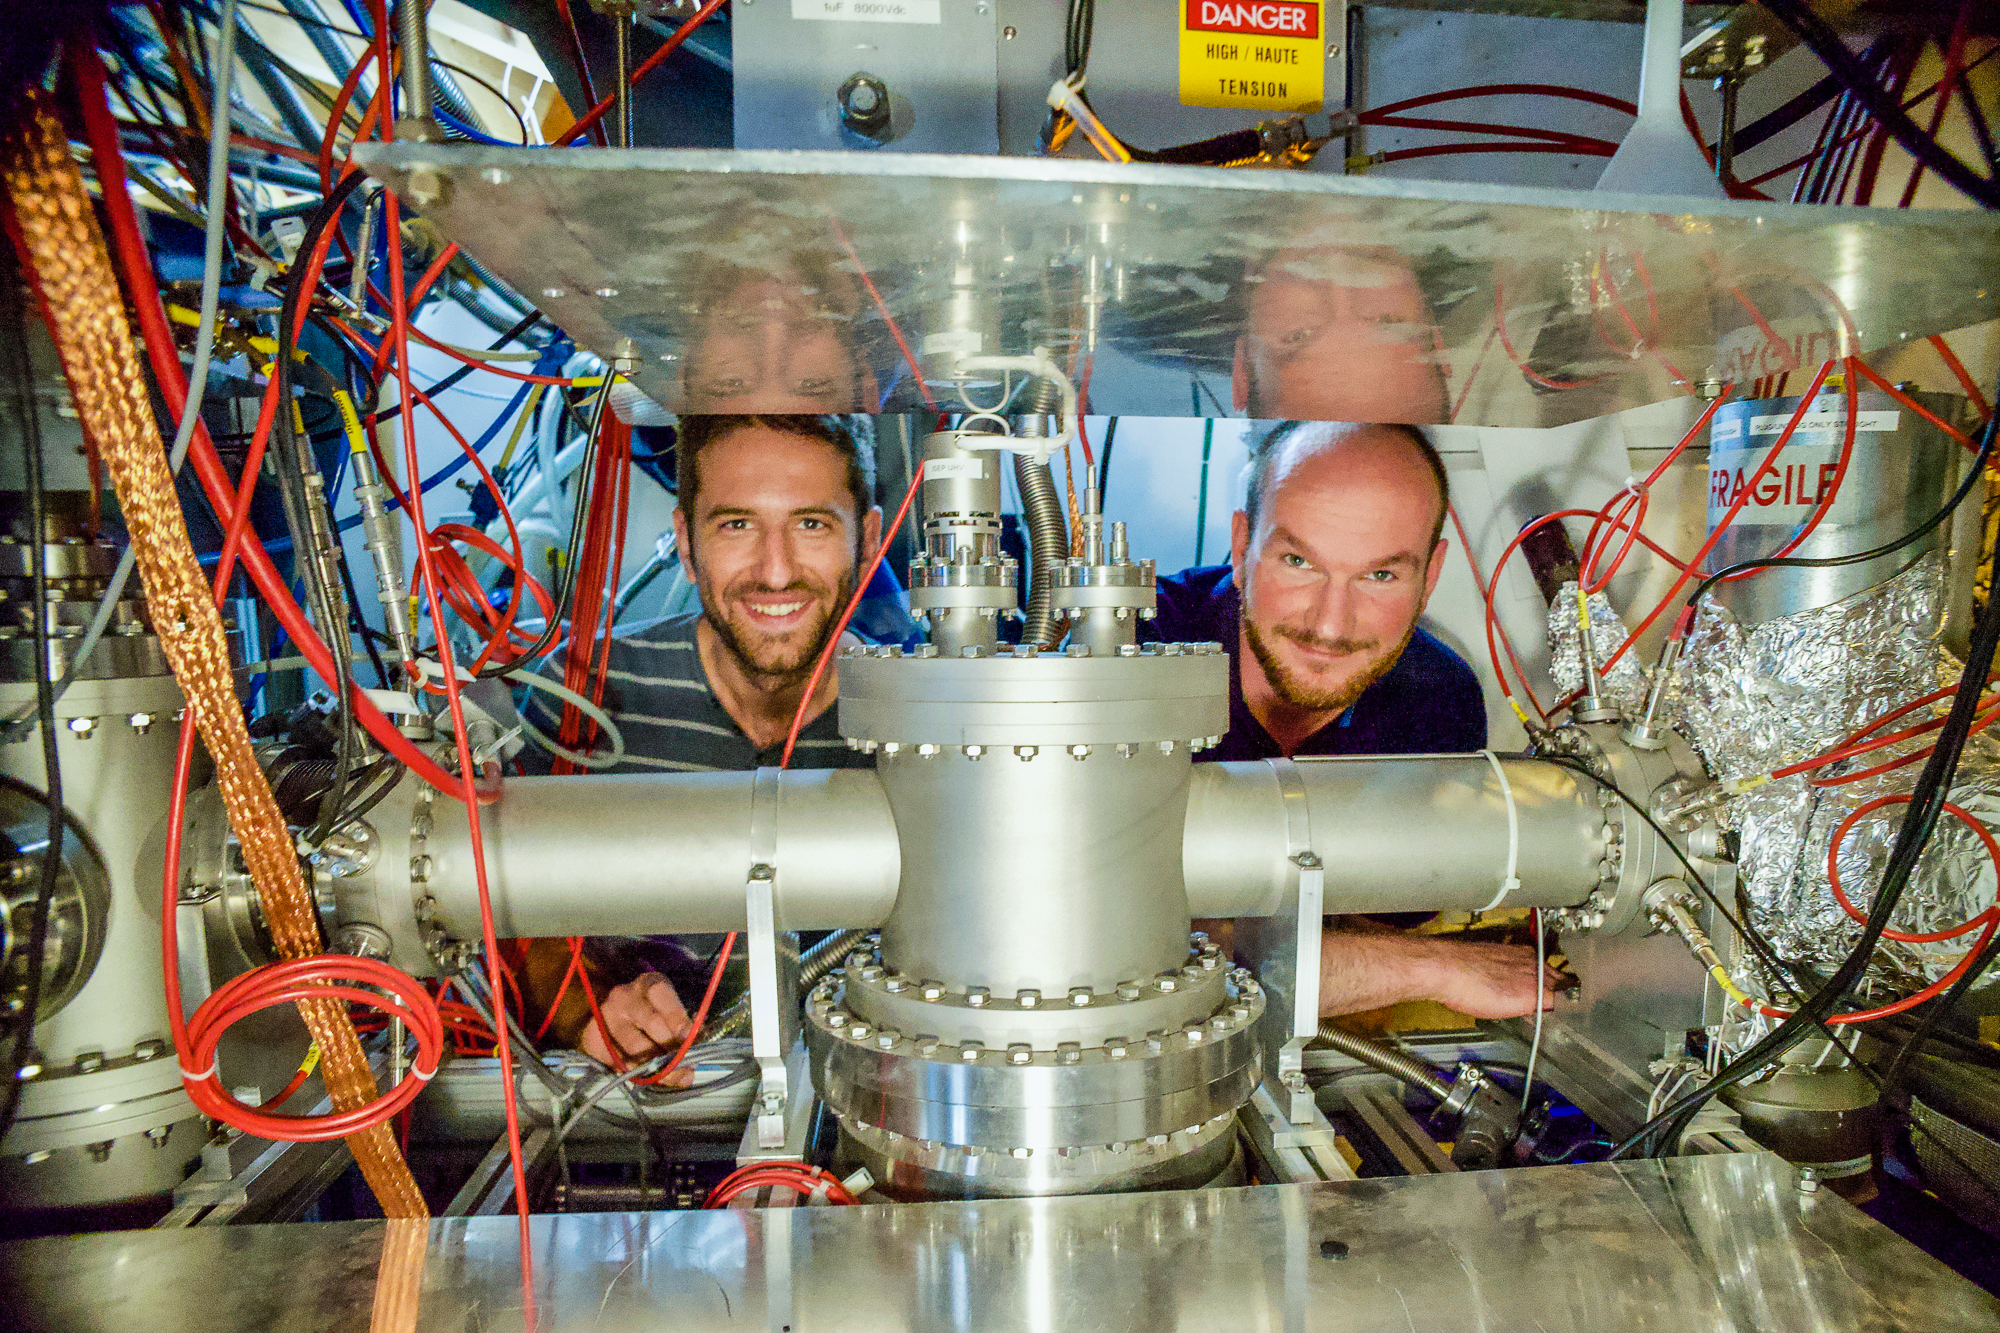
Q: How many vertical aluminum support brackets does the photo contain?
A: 2